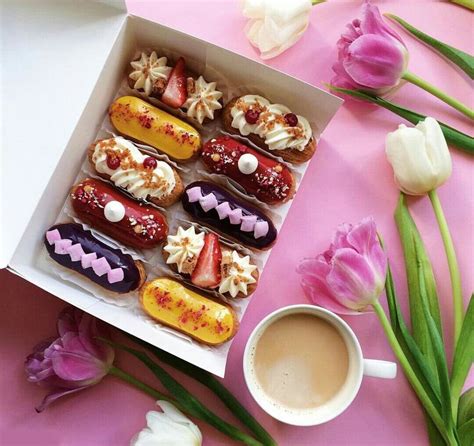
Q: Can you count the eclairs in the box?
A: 10